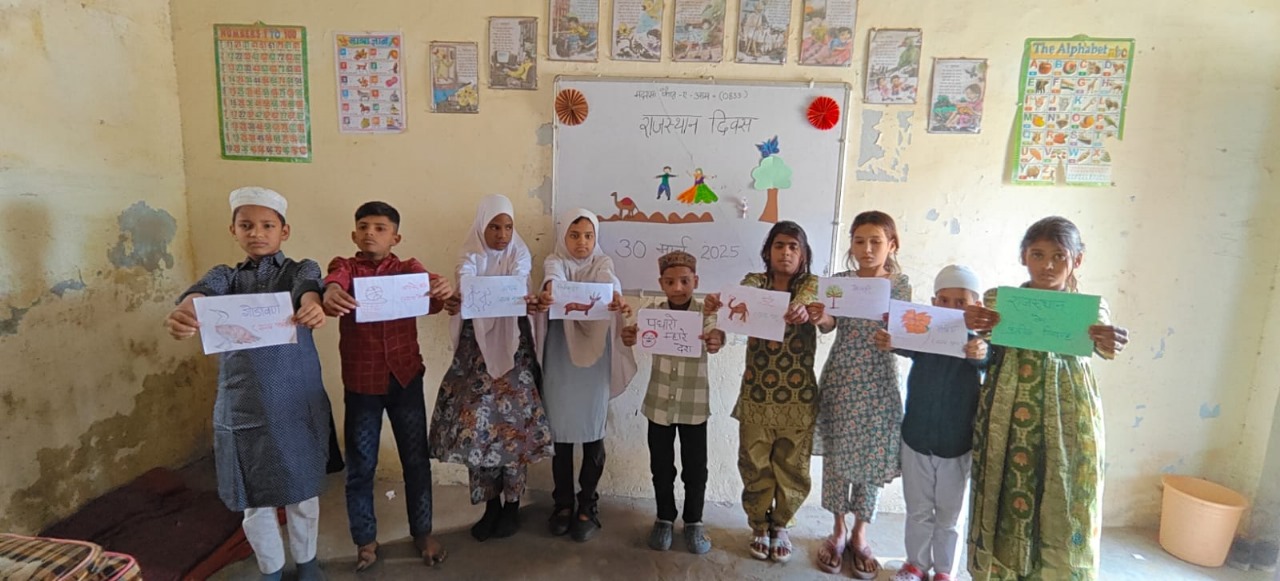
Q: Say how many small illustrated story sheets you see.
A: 9